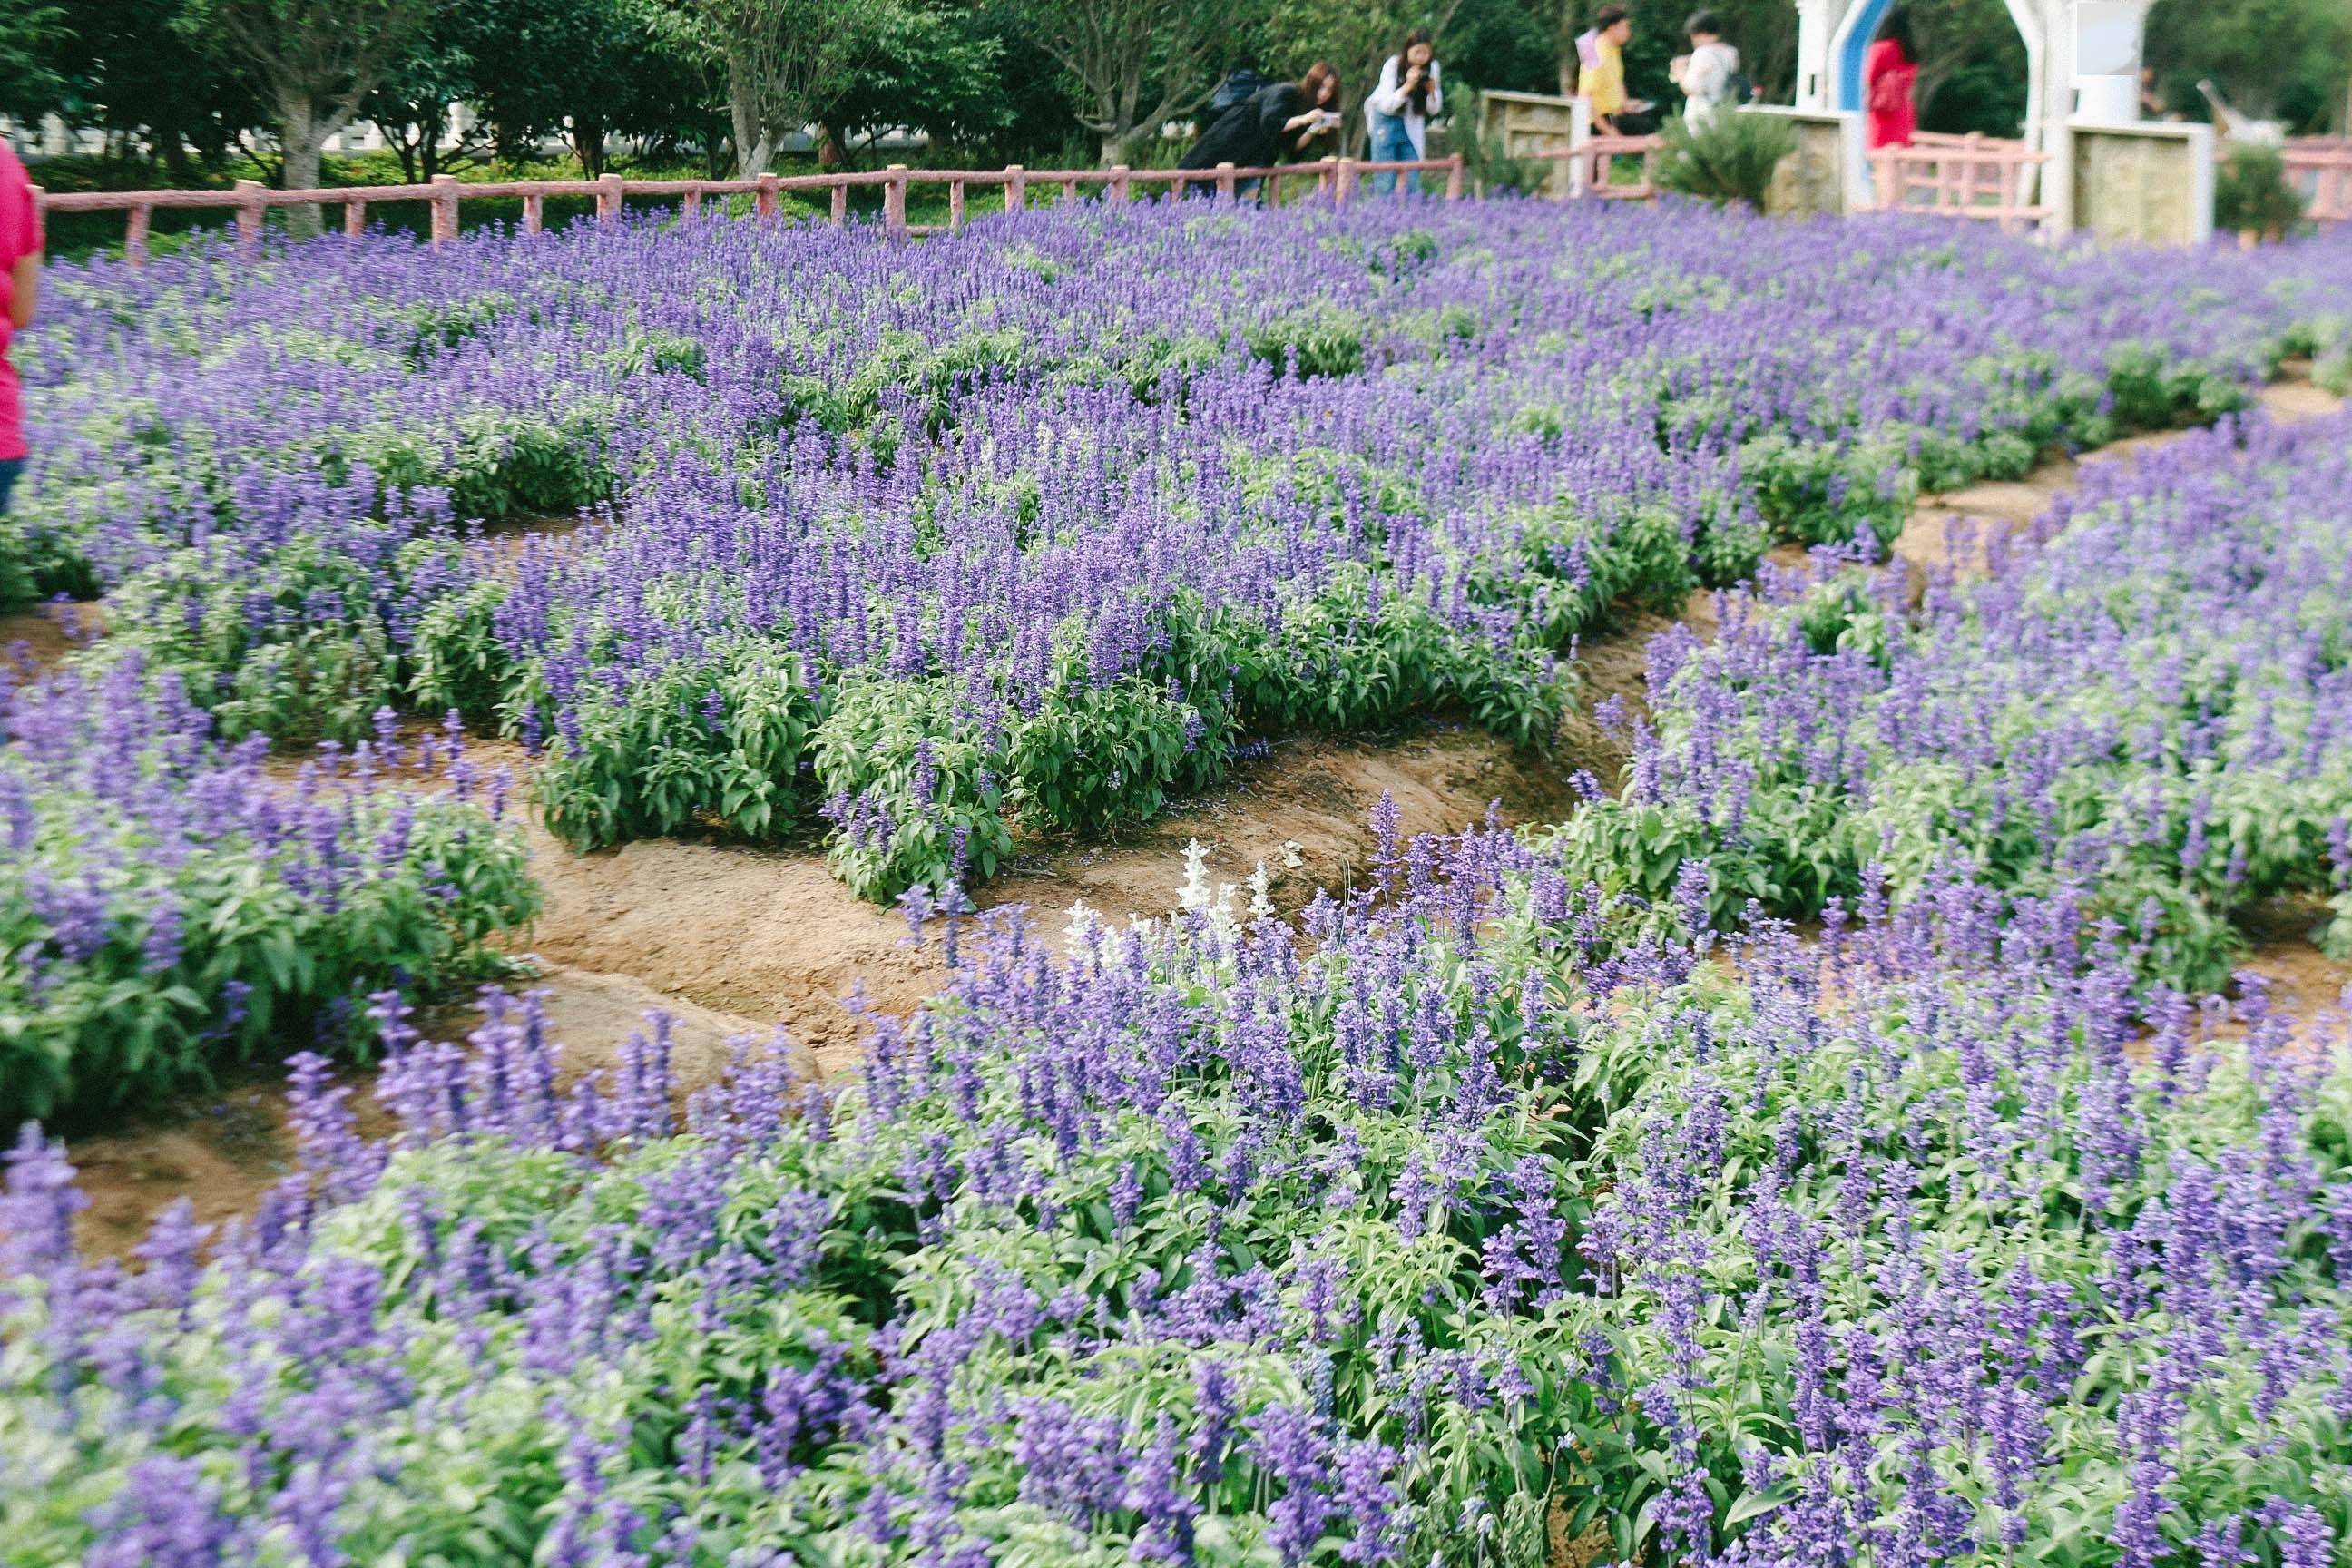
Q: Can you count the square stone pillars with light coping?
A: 3